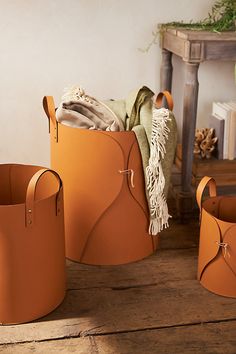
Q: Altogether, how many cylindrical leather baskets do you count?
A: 3